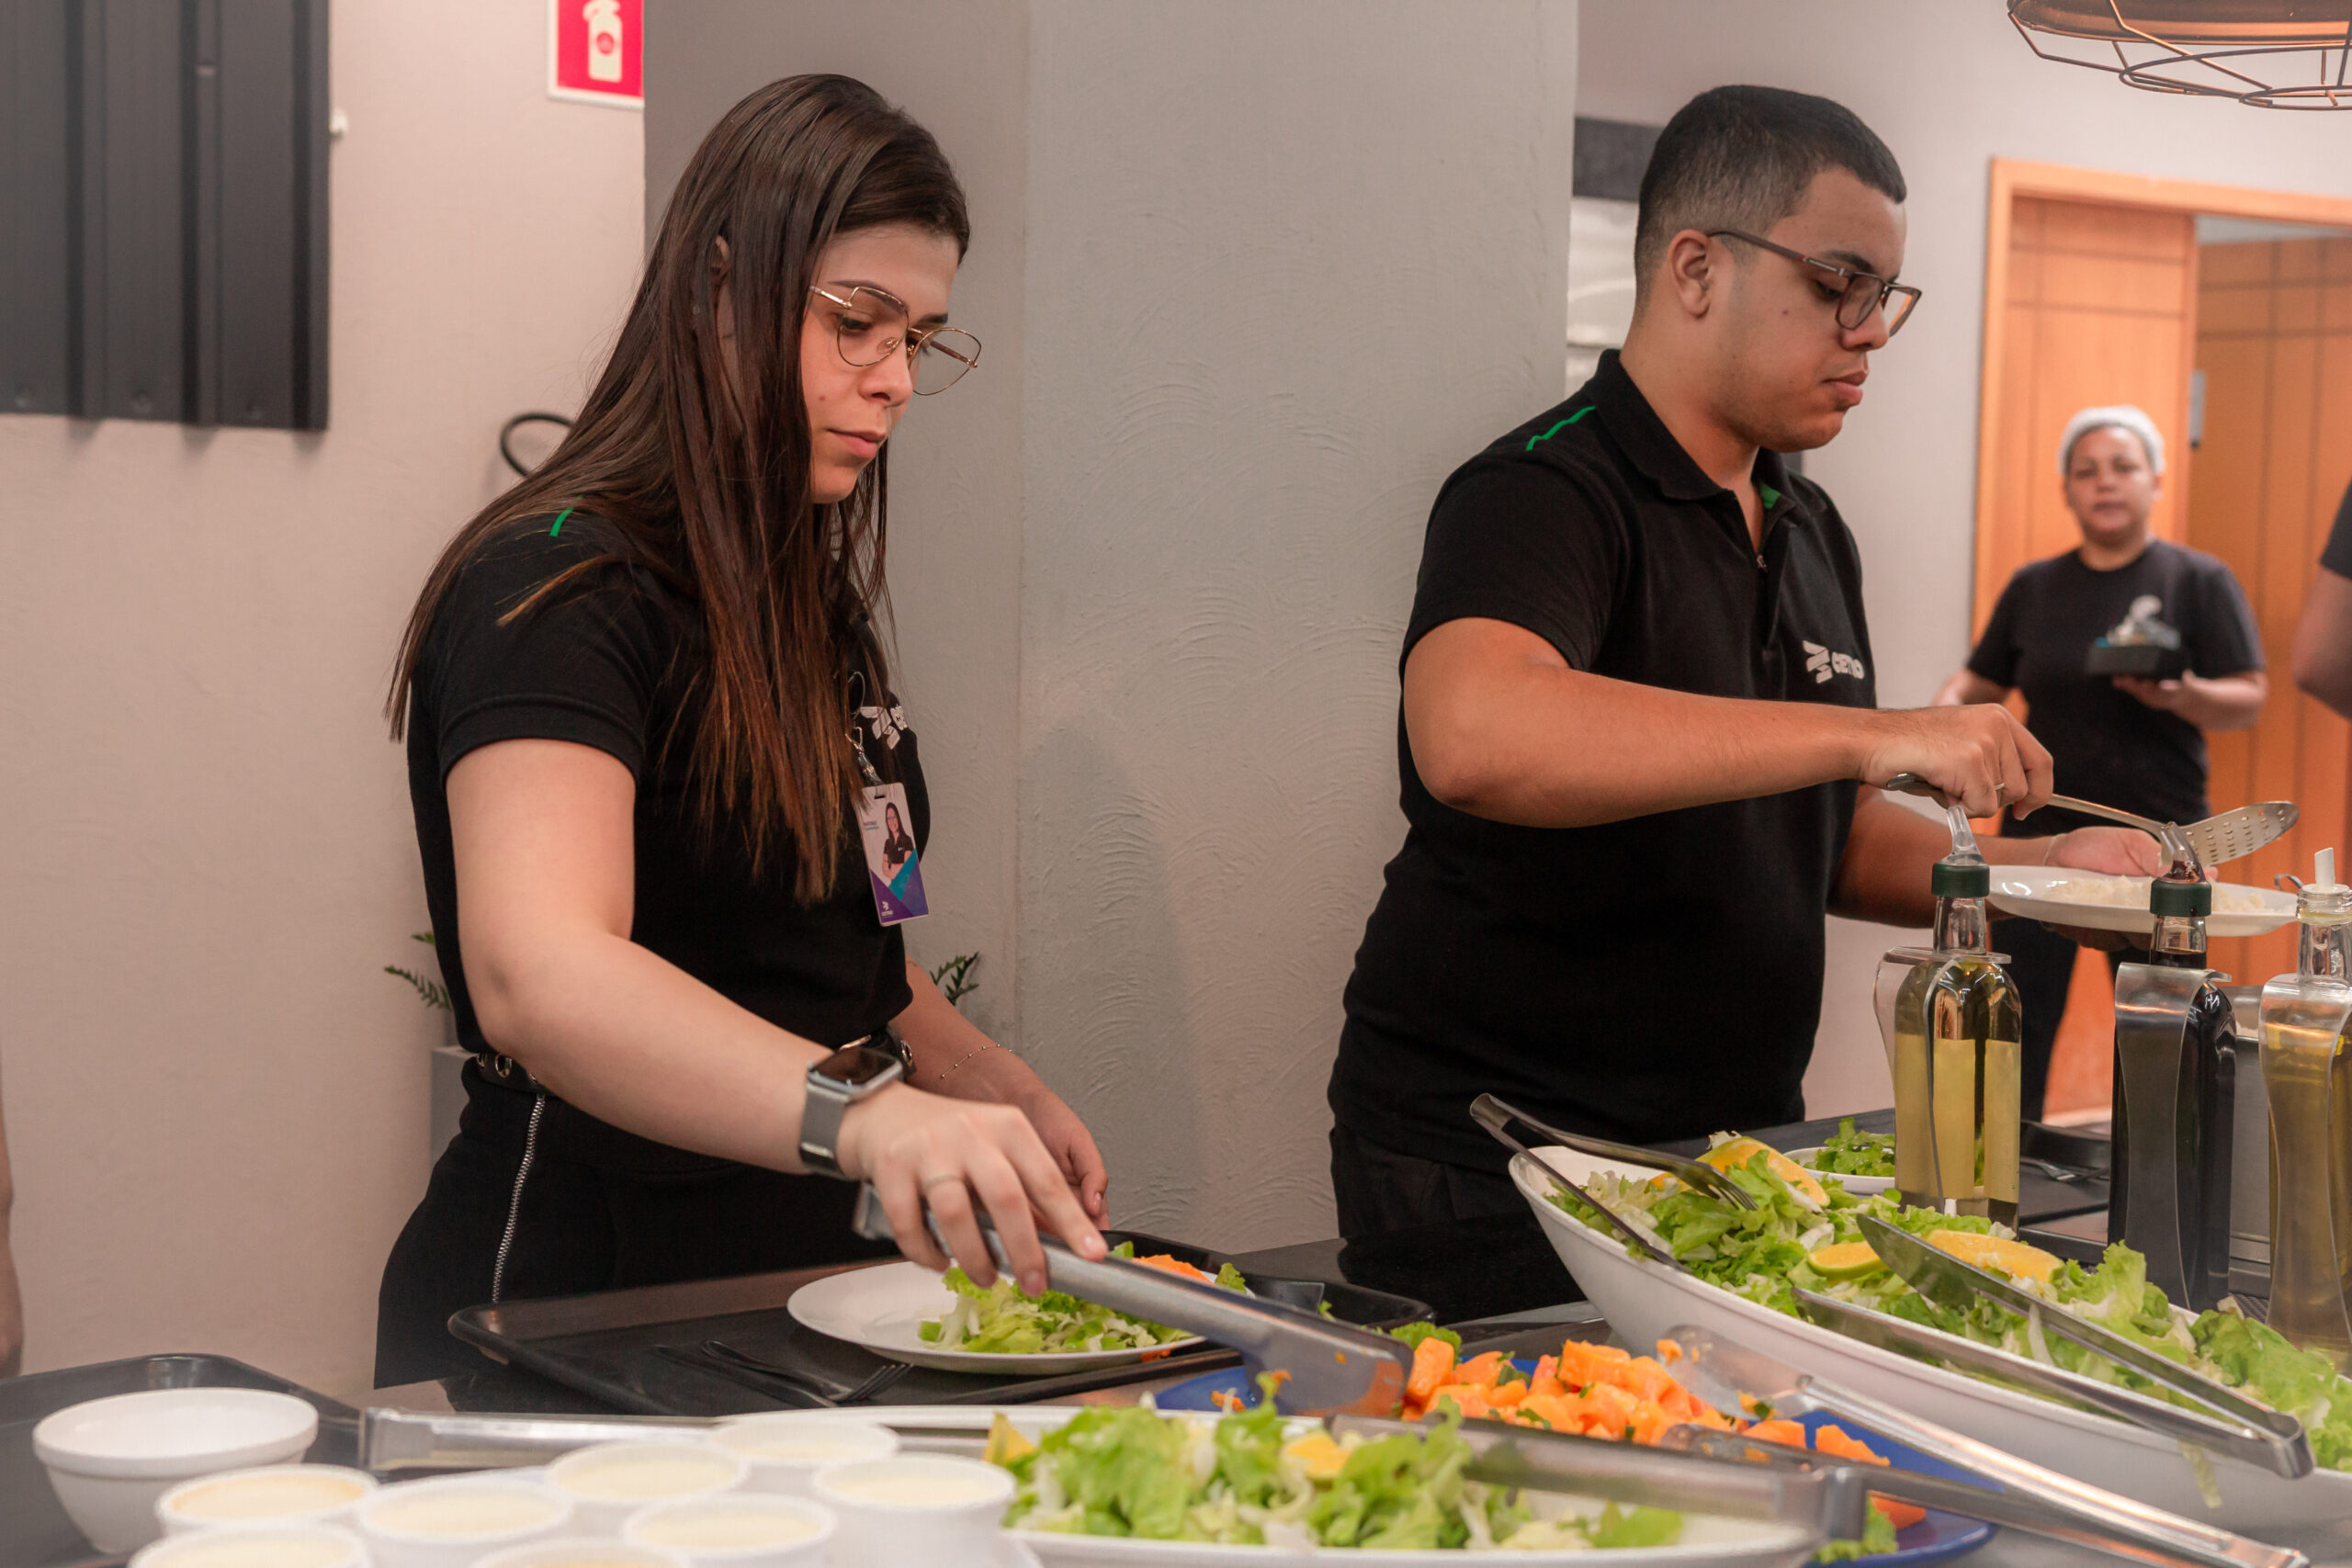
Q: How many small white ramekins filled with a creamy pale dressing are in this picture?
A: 8